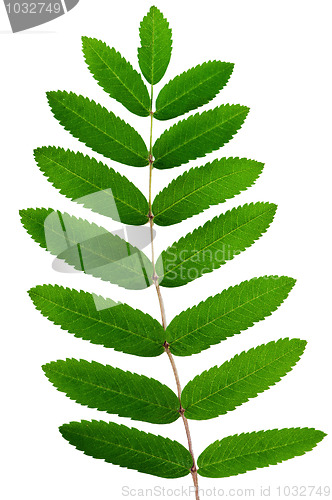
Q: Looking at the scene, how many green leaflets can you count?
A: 15